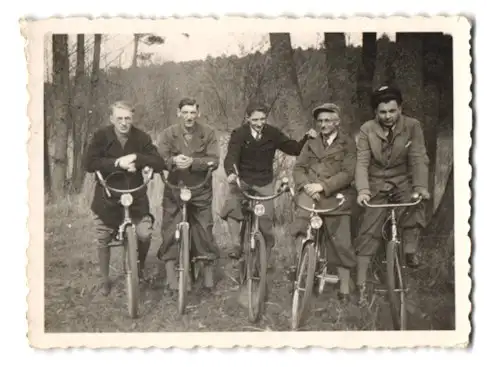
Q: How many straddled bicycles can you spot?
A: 5